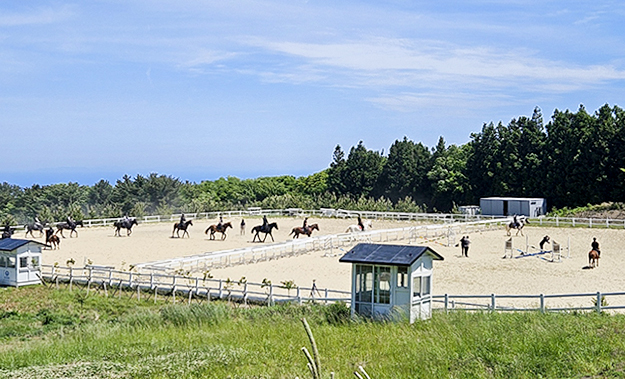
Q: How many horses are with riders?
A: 12